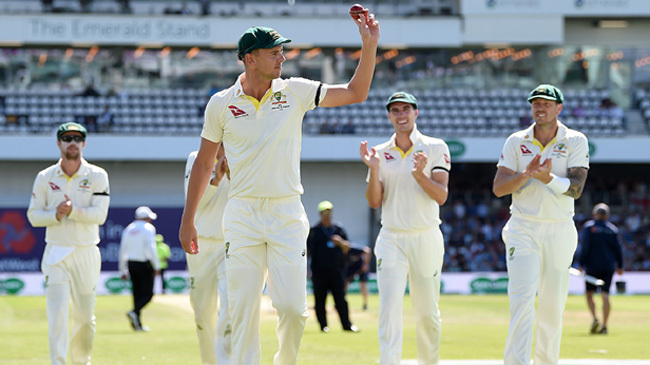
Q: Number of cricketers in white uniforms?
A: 5